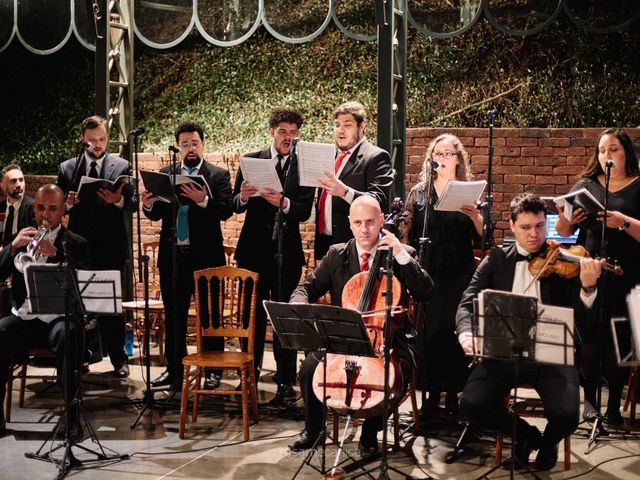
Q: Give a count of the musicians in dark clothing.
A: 10